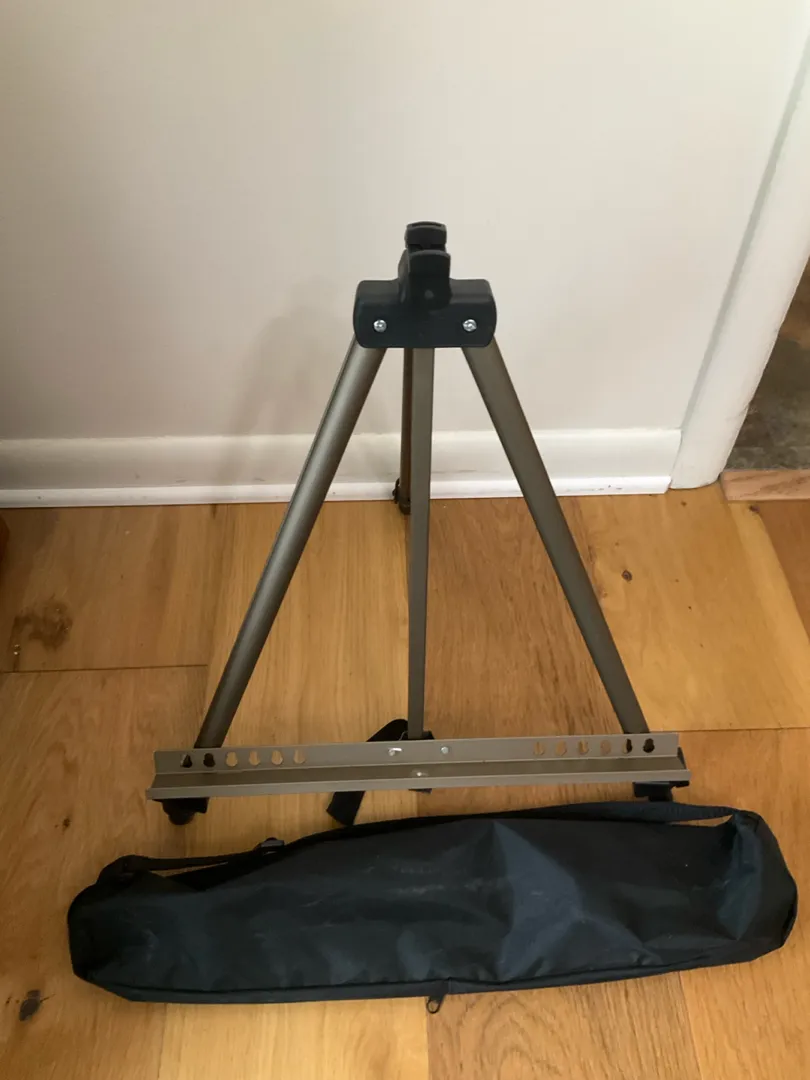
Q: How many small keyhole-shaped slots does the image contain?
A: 12